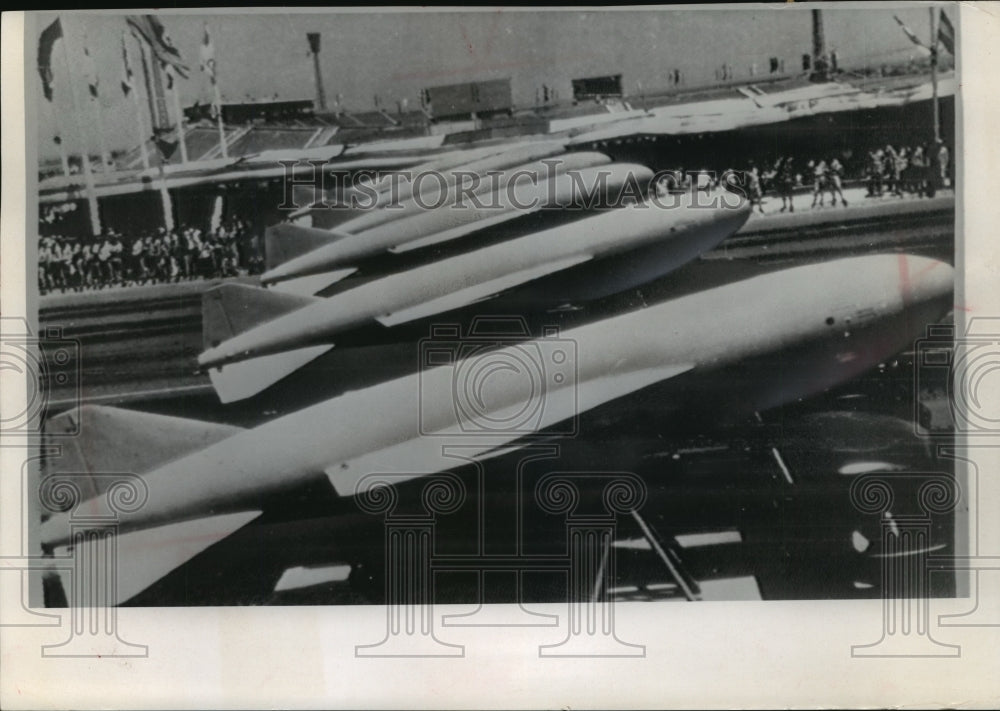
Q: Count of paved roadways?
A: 1